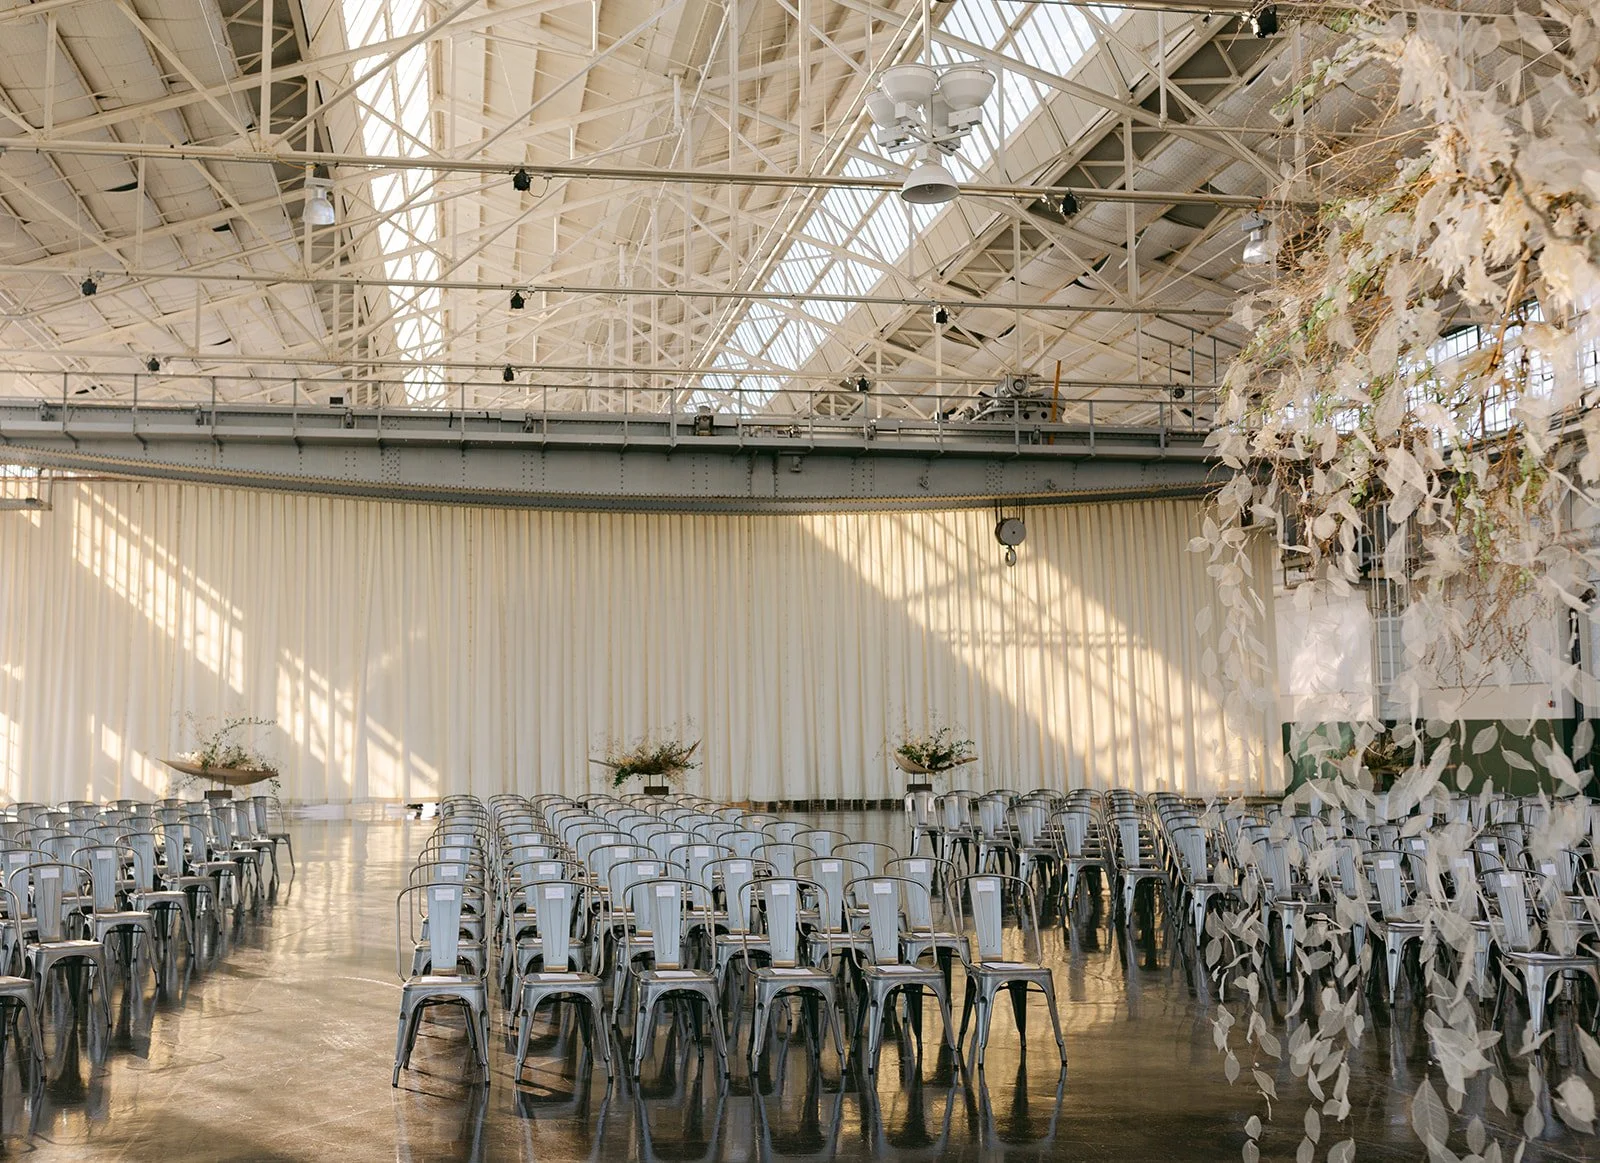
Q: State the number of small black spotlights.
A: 10